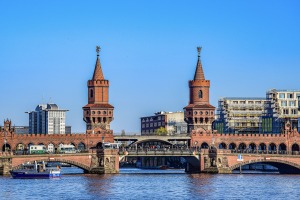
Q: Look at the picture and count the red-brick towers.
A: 2